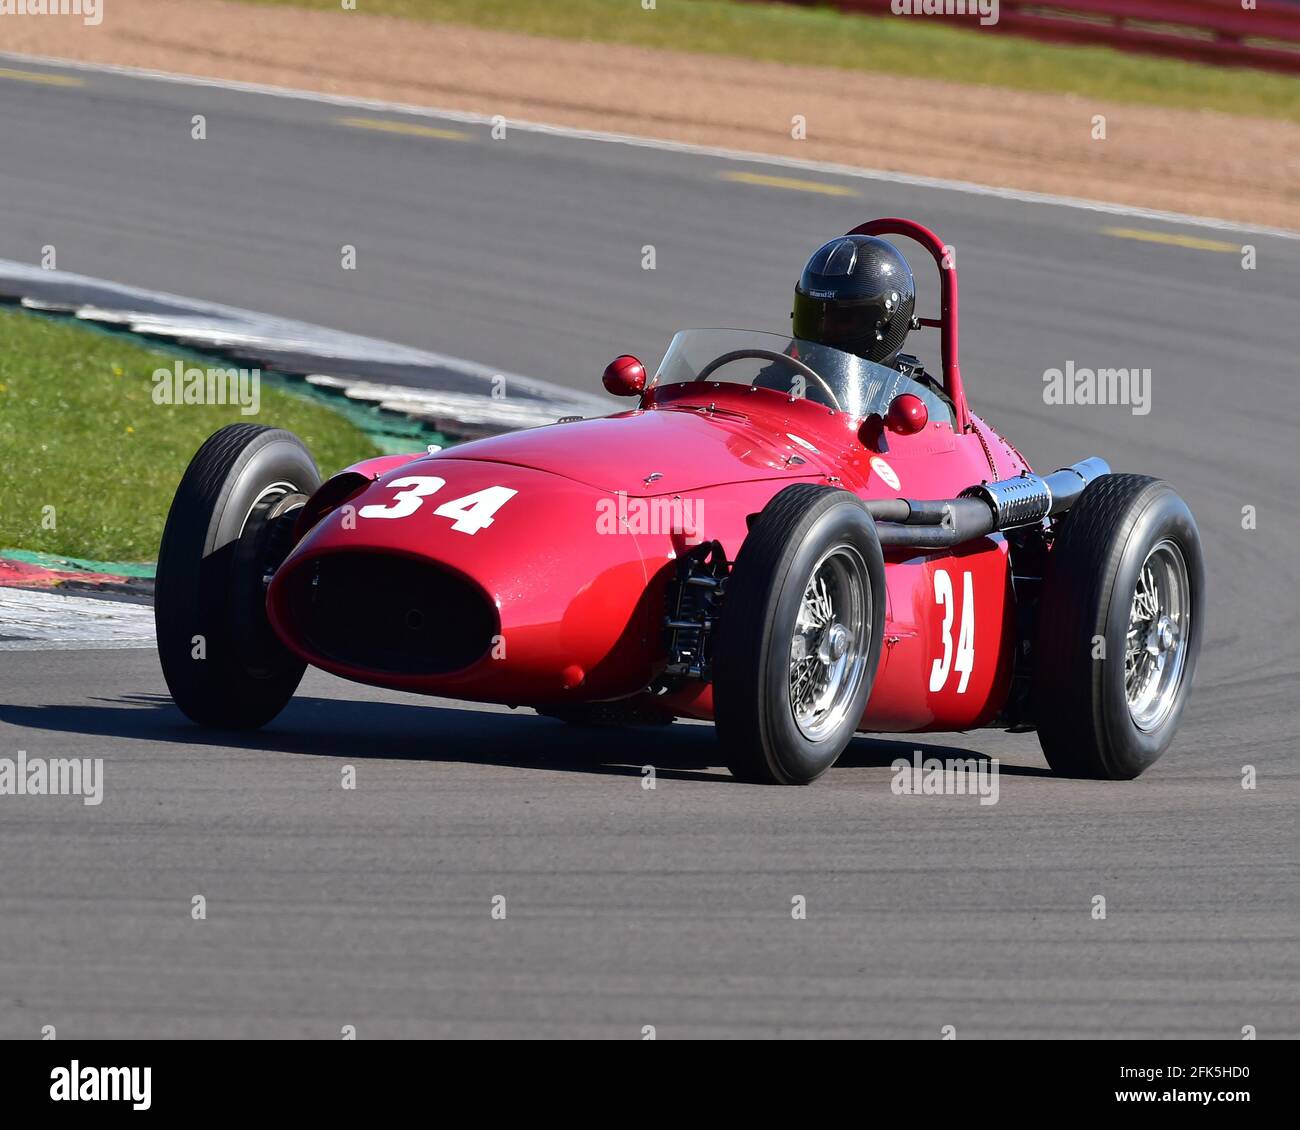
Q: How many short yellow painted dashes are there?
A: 4